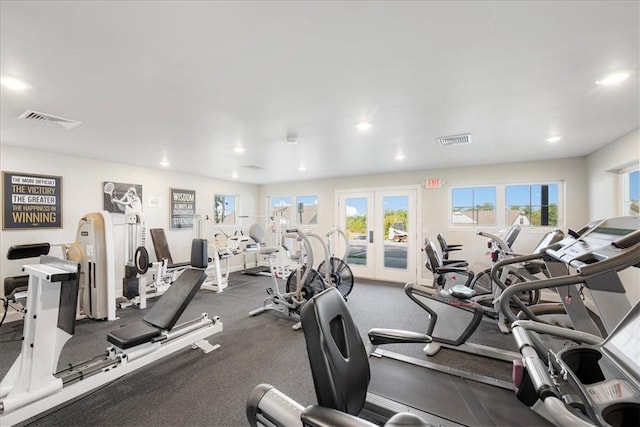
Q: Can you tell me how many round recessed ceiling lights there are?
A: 9